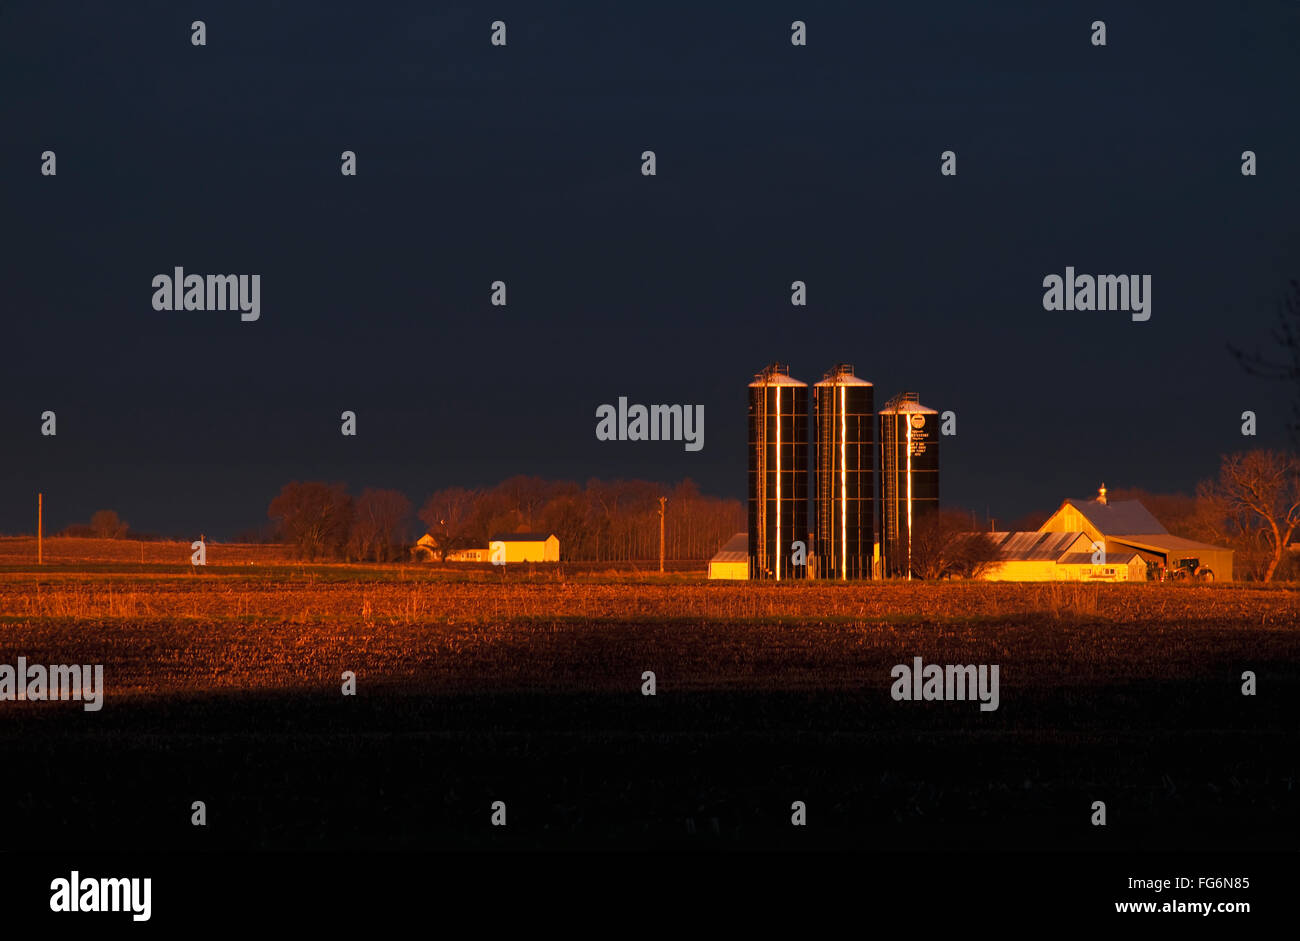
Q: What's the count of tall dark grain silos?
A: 3